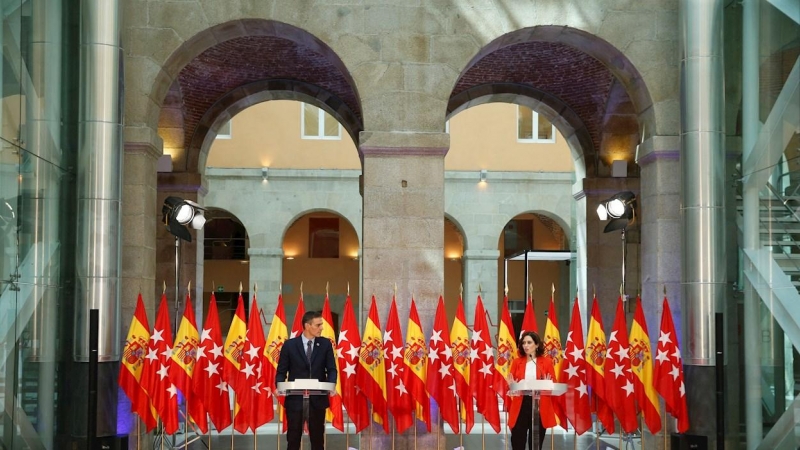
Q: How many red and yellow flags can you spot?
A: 12